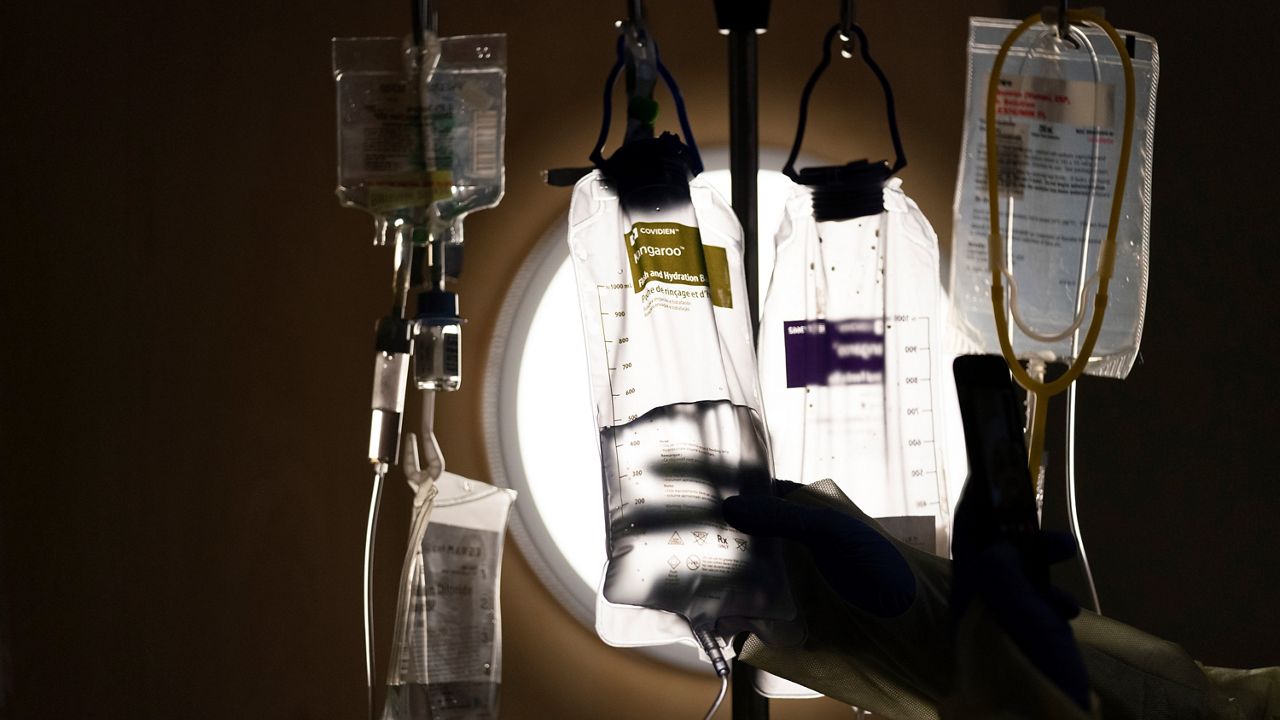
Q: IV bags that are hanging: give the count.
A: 5